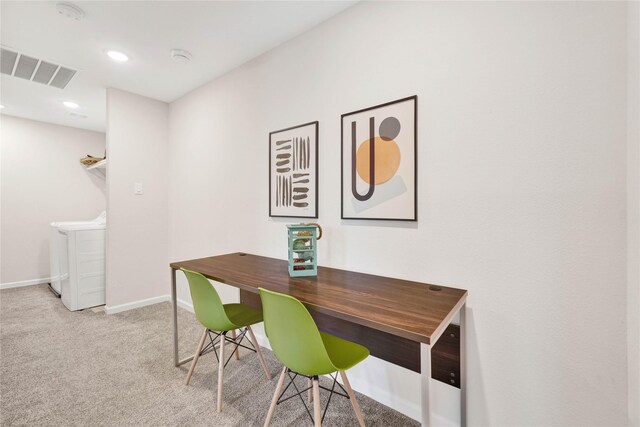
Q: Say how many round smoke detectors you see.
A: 2